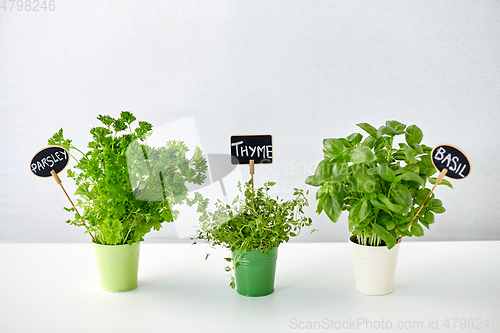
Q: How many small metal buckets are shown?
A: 3